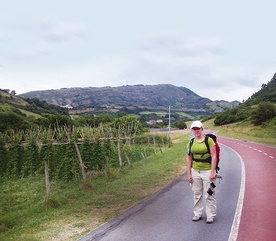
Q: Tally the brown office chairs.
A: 0